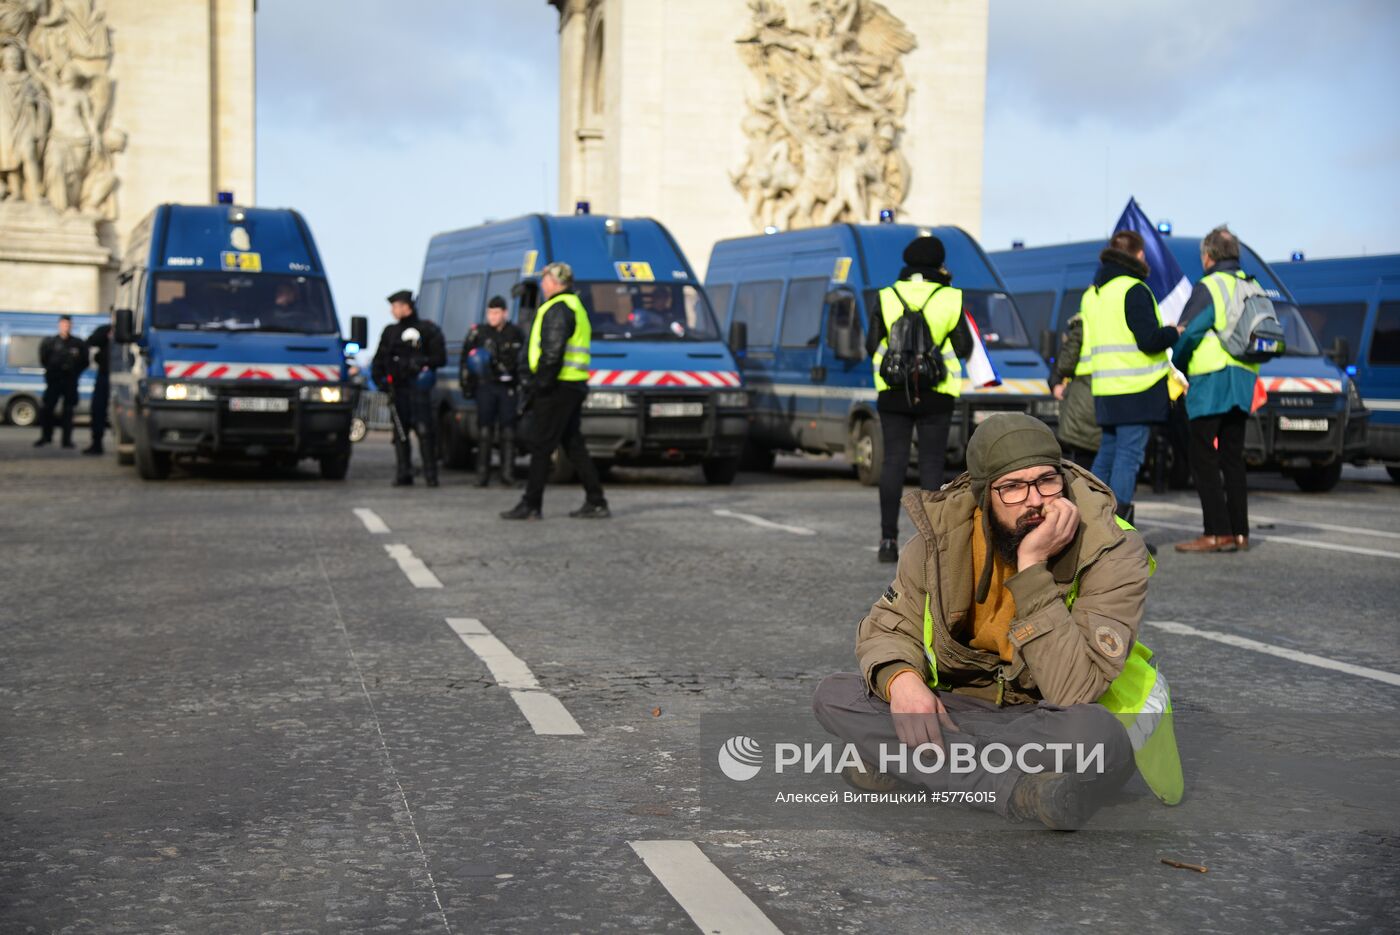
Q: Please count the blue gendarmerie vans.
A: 6